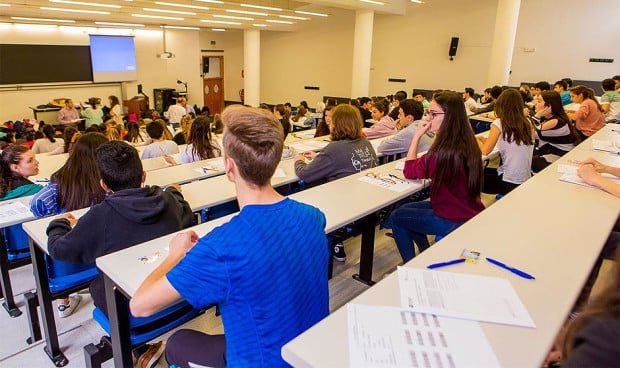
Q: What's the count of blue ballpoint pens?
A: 2